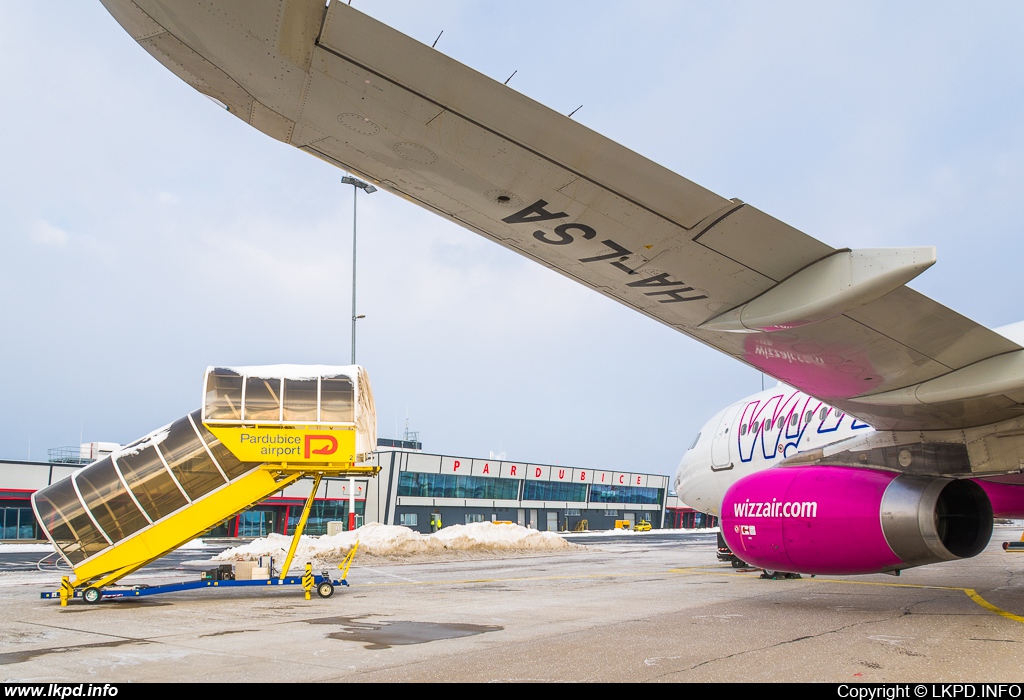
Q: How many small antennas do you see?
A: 3